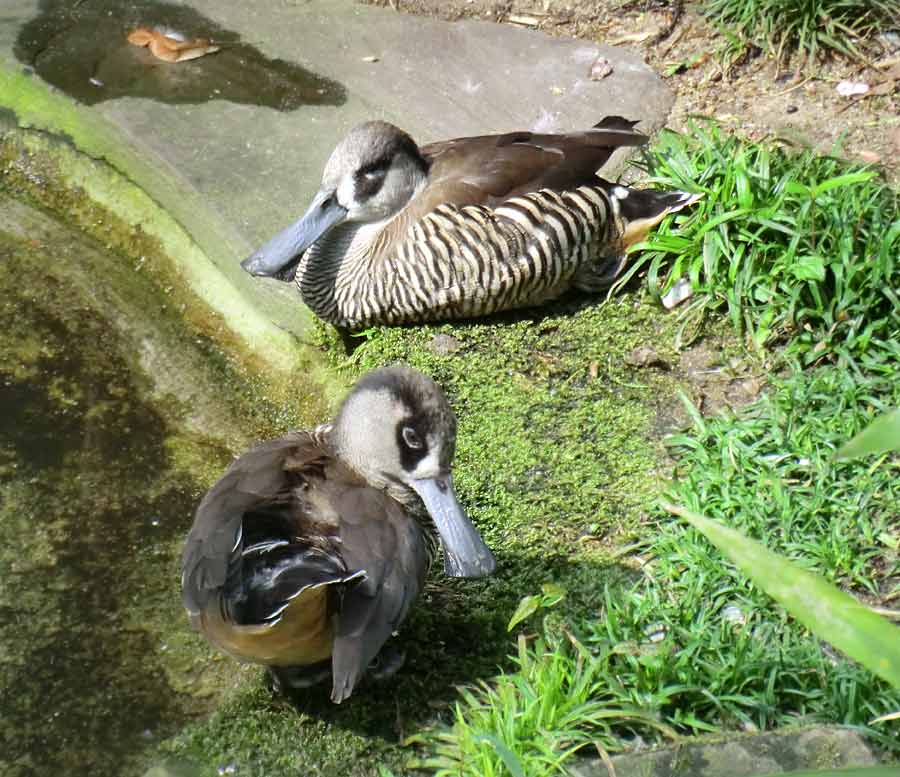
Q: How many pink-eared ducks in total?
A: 2